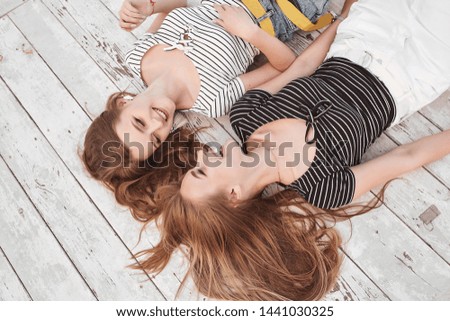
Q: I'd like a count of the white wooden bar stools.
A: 0